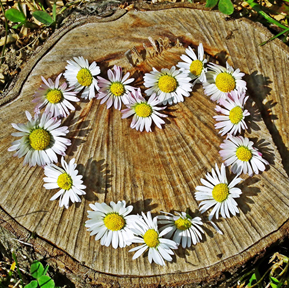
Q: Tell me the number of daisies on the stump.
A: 15